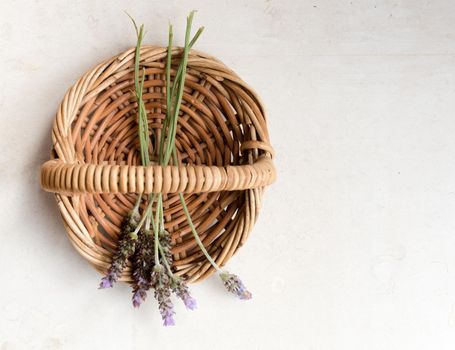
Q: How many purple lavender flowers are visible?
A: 5